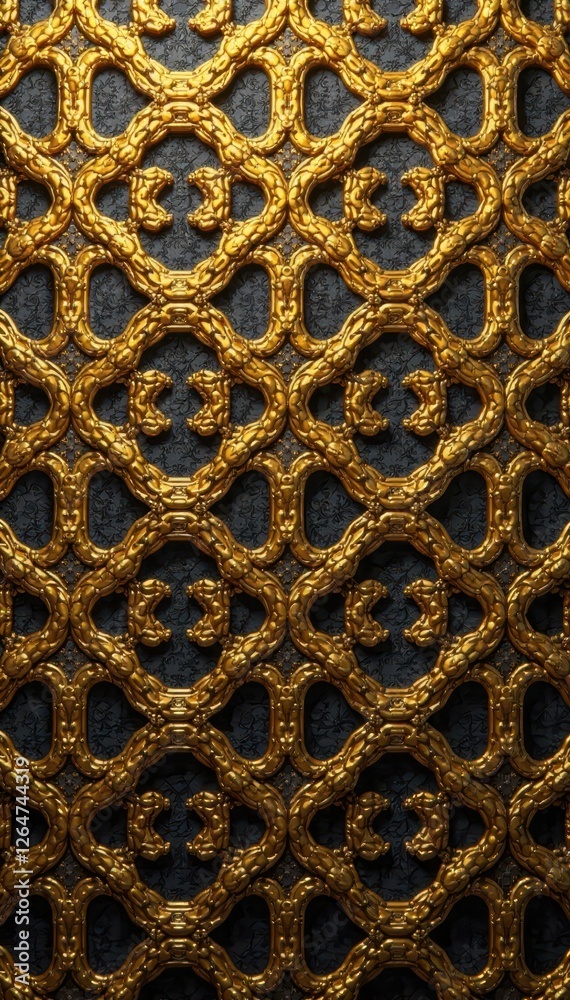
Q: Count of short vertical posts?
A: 15